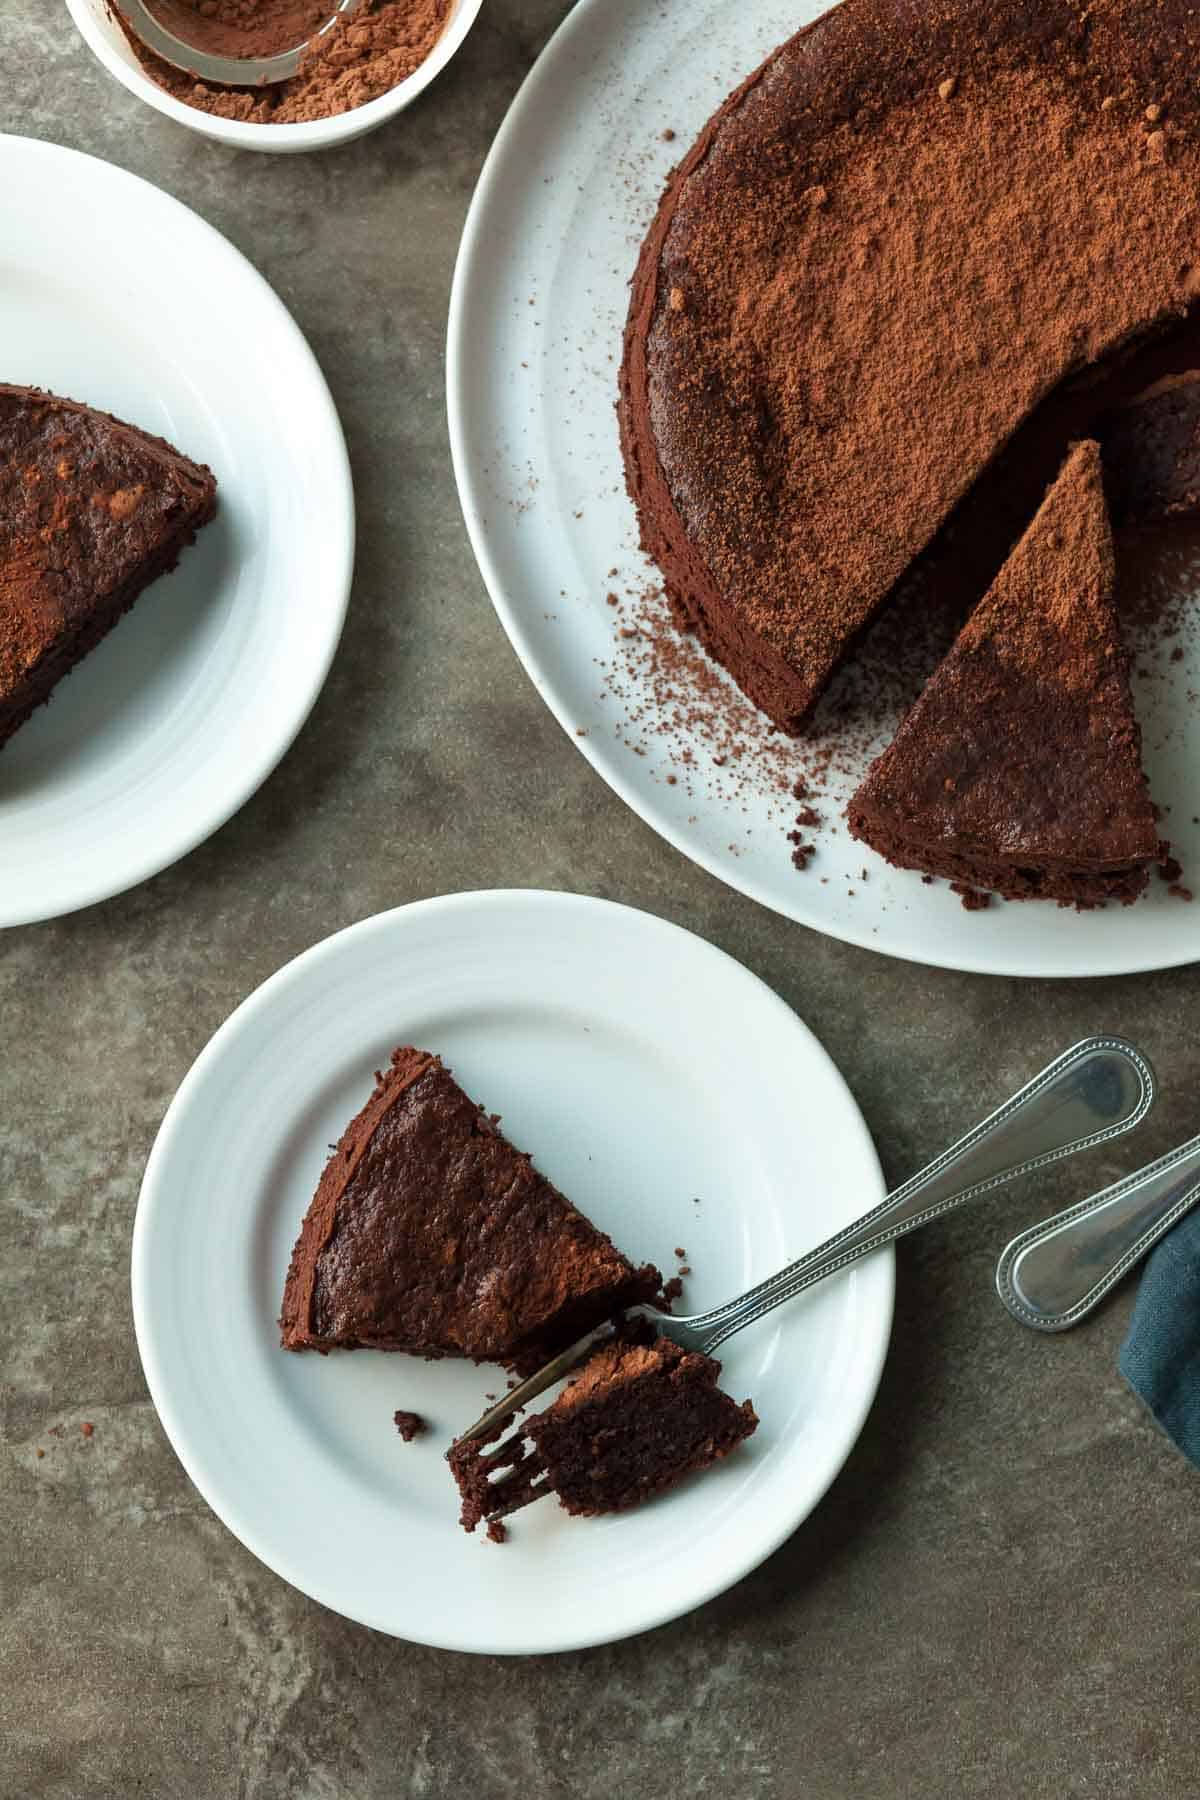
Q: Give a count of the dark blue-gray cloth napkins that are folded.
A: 1